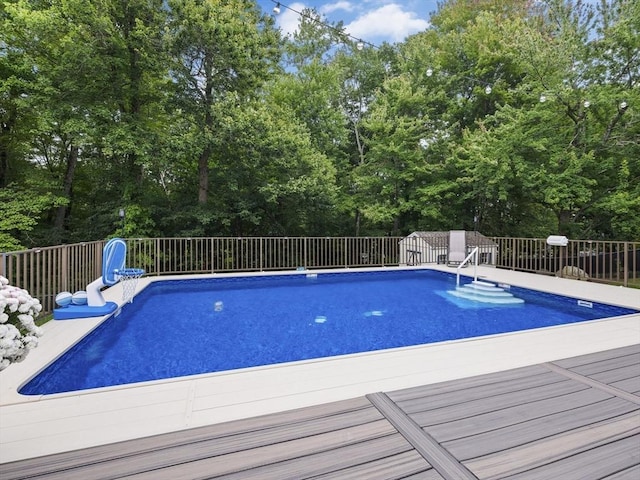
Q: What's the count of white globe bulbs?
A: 7